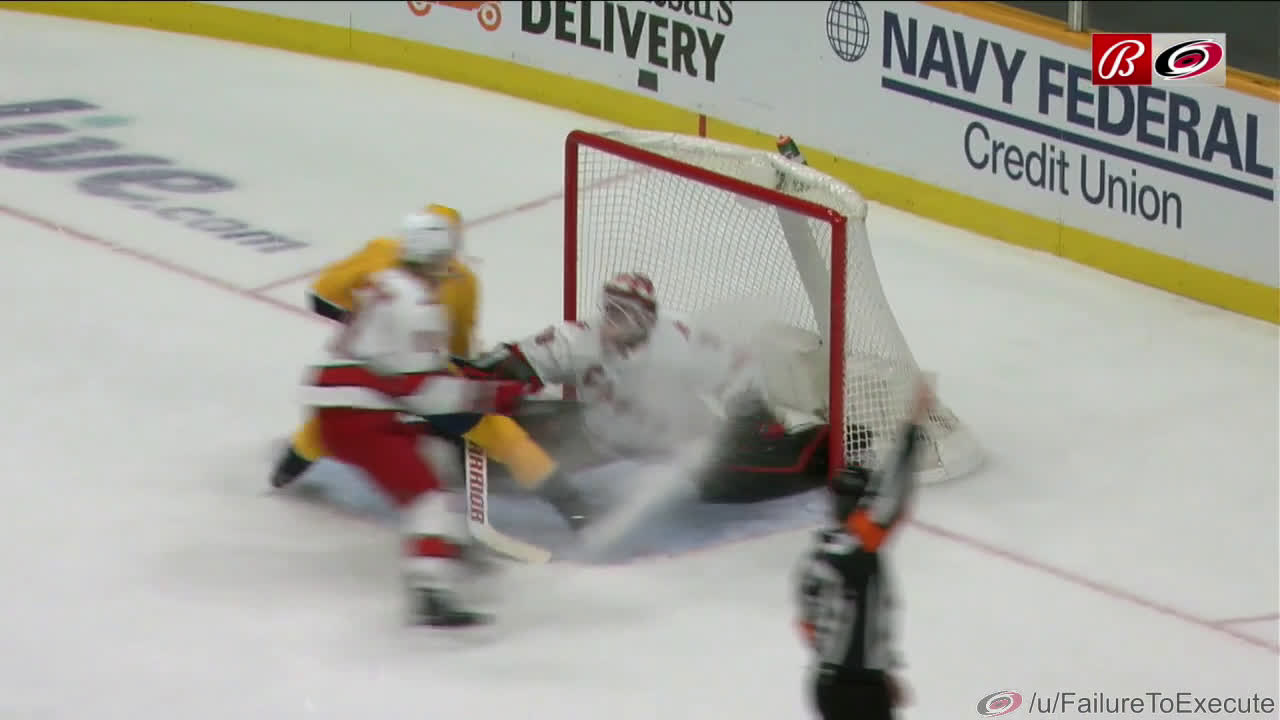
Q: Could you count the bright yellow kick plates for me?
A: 1